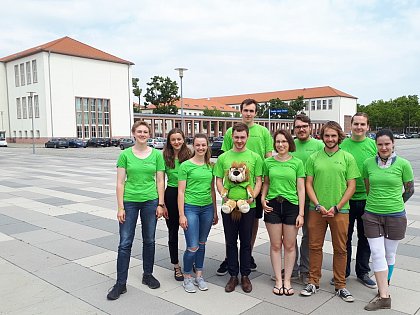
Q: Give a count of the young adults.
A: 10